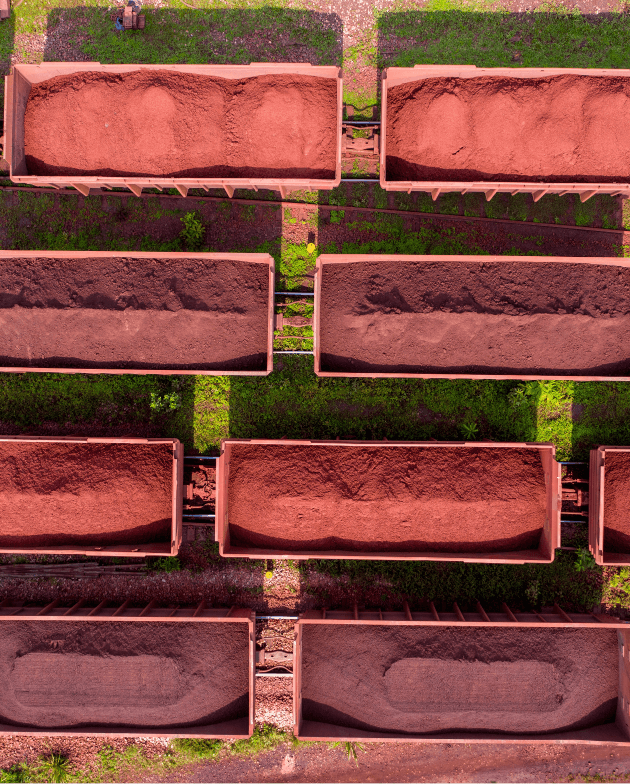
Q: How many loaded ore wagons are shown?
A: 9